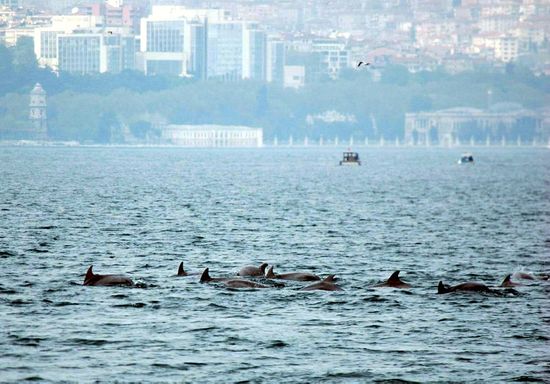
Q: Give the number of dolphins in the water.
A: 10